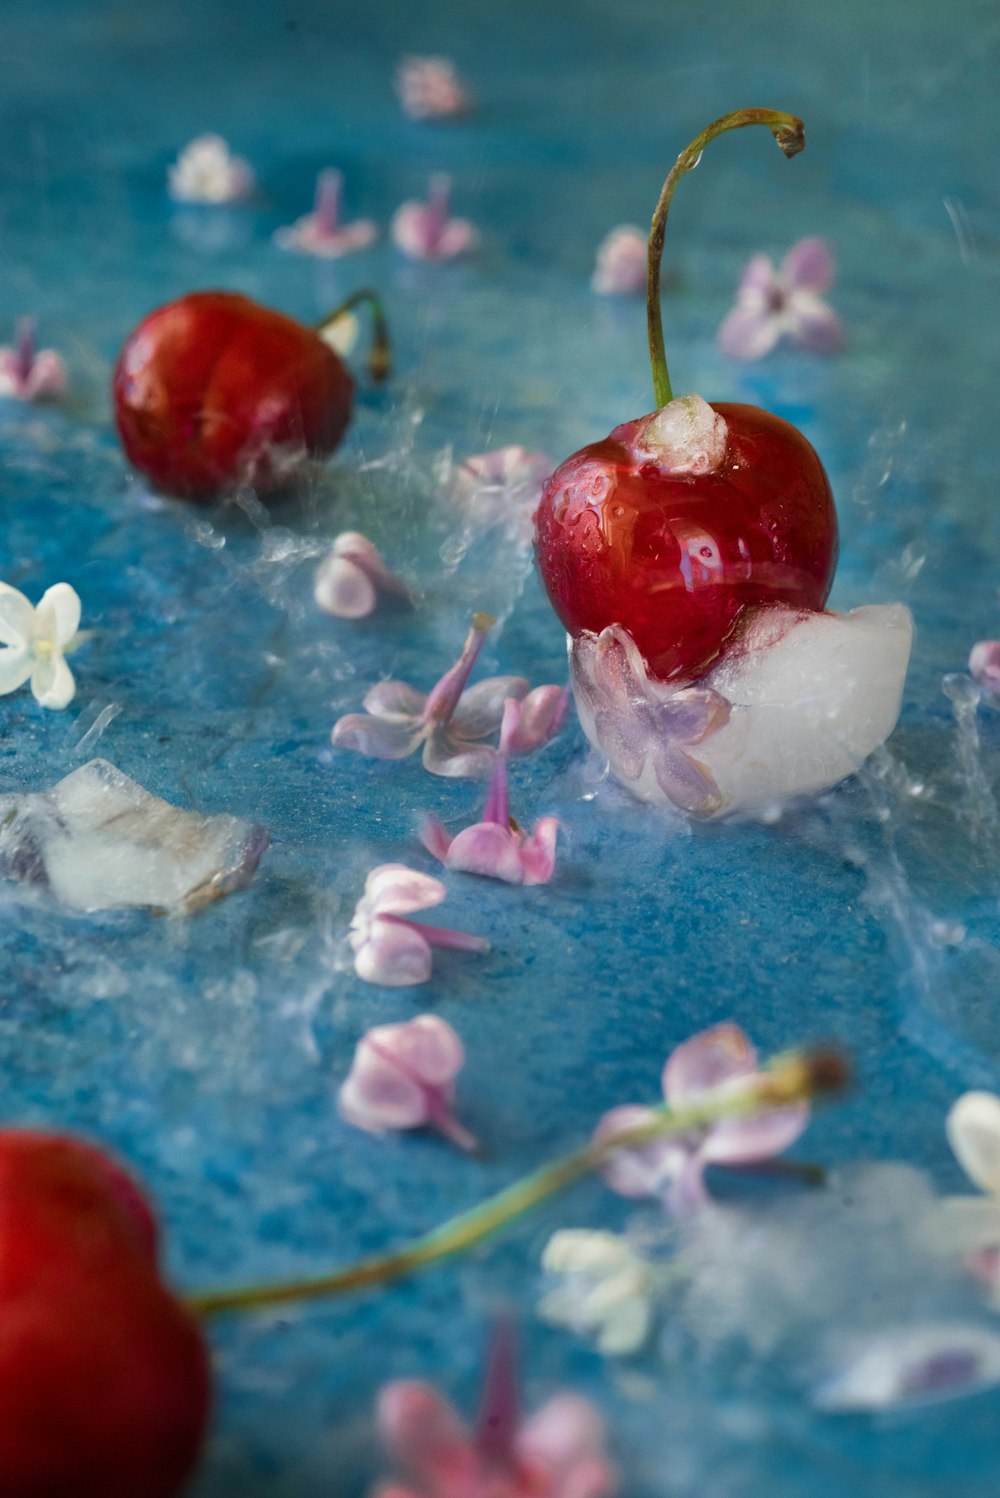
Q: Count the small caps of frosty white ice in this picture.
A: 1